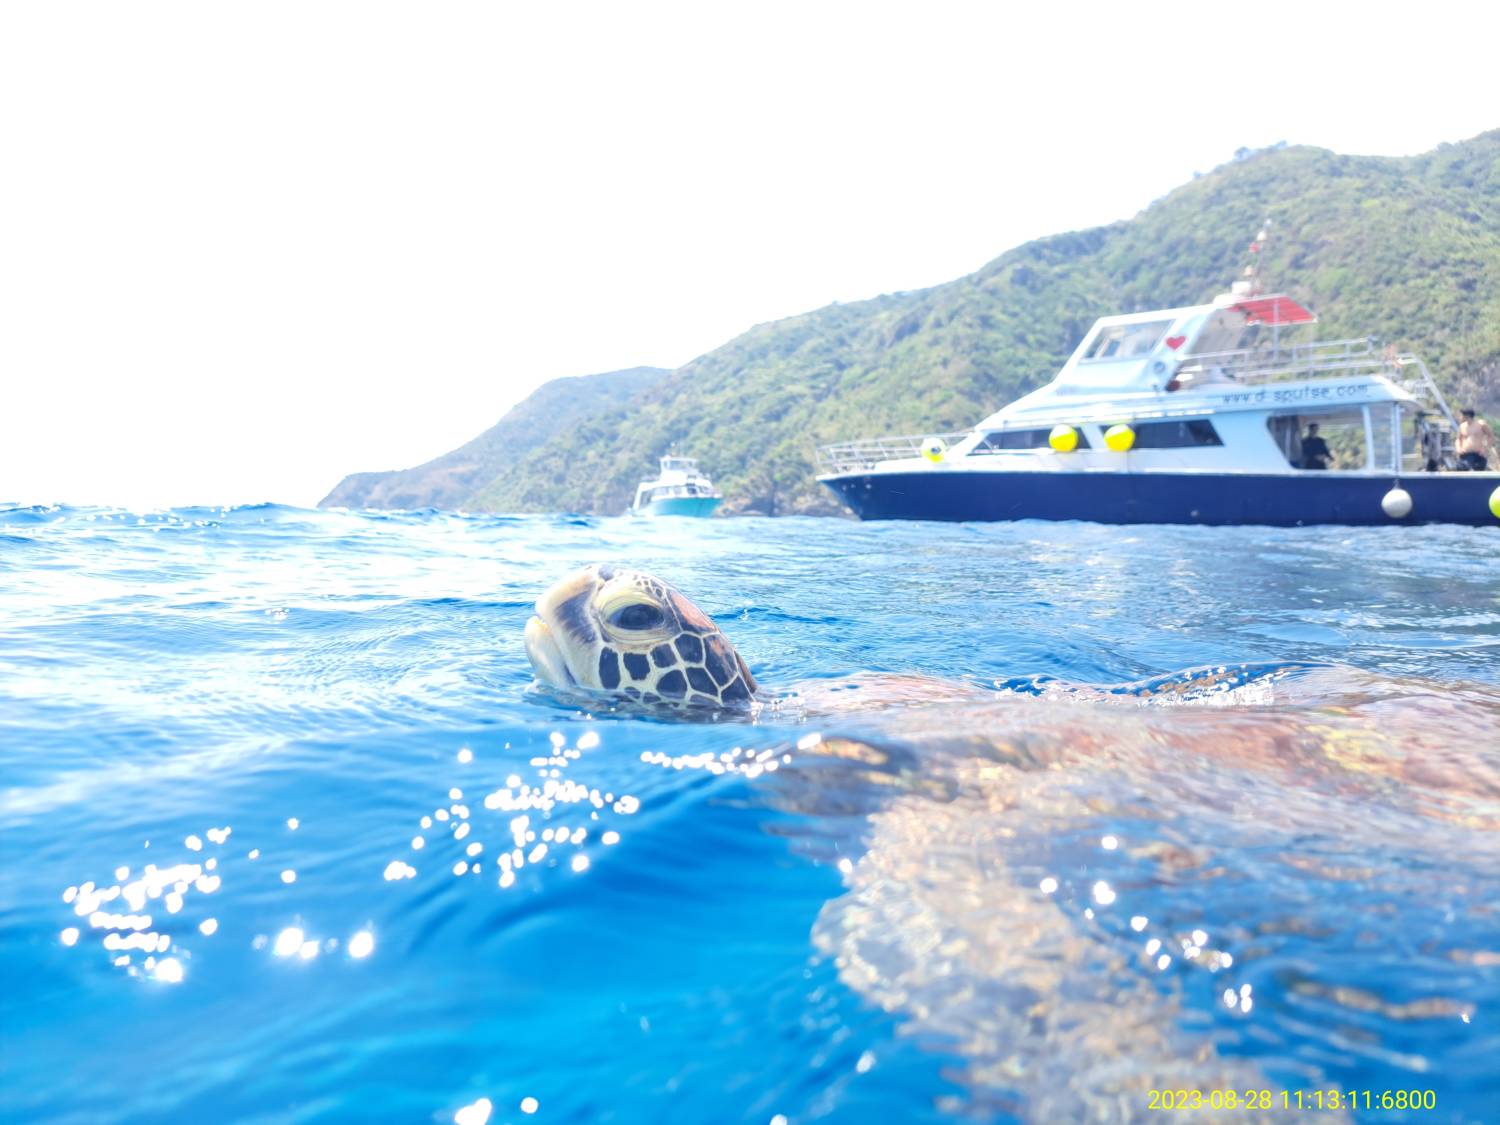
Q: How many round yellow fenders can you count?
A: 4